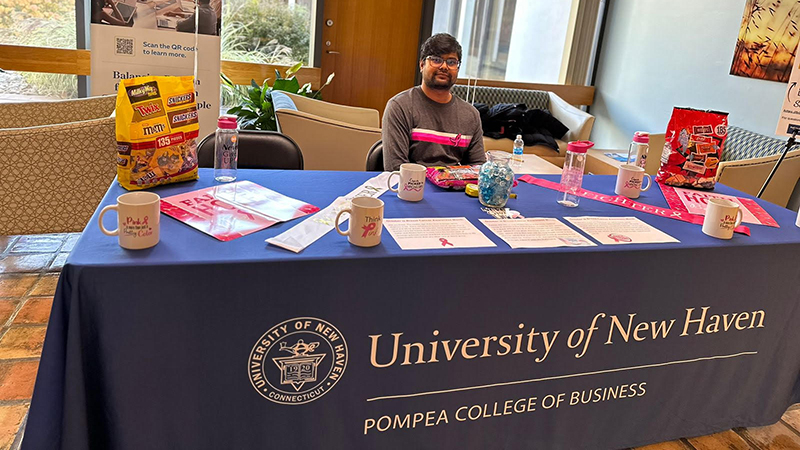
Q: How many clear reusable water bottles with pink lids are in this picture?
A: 3